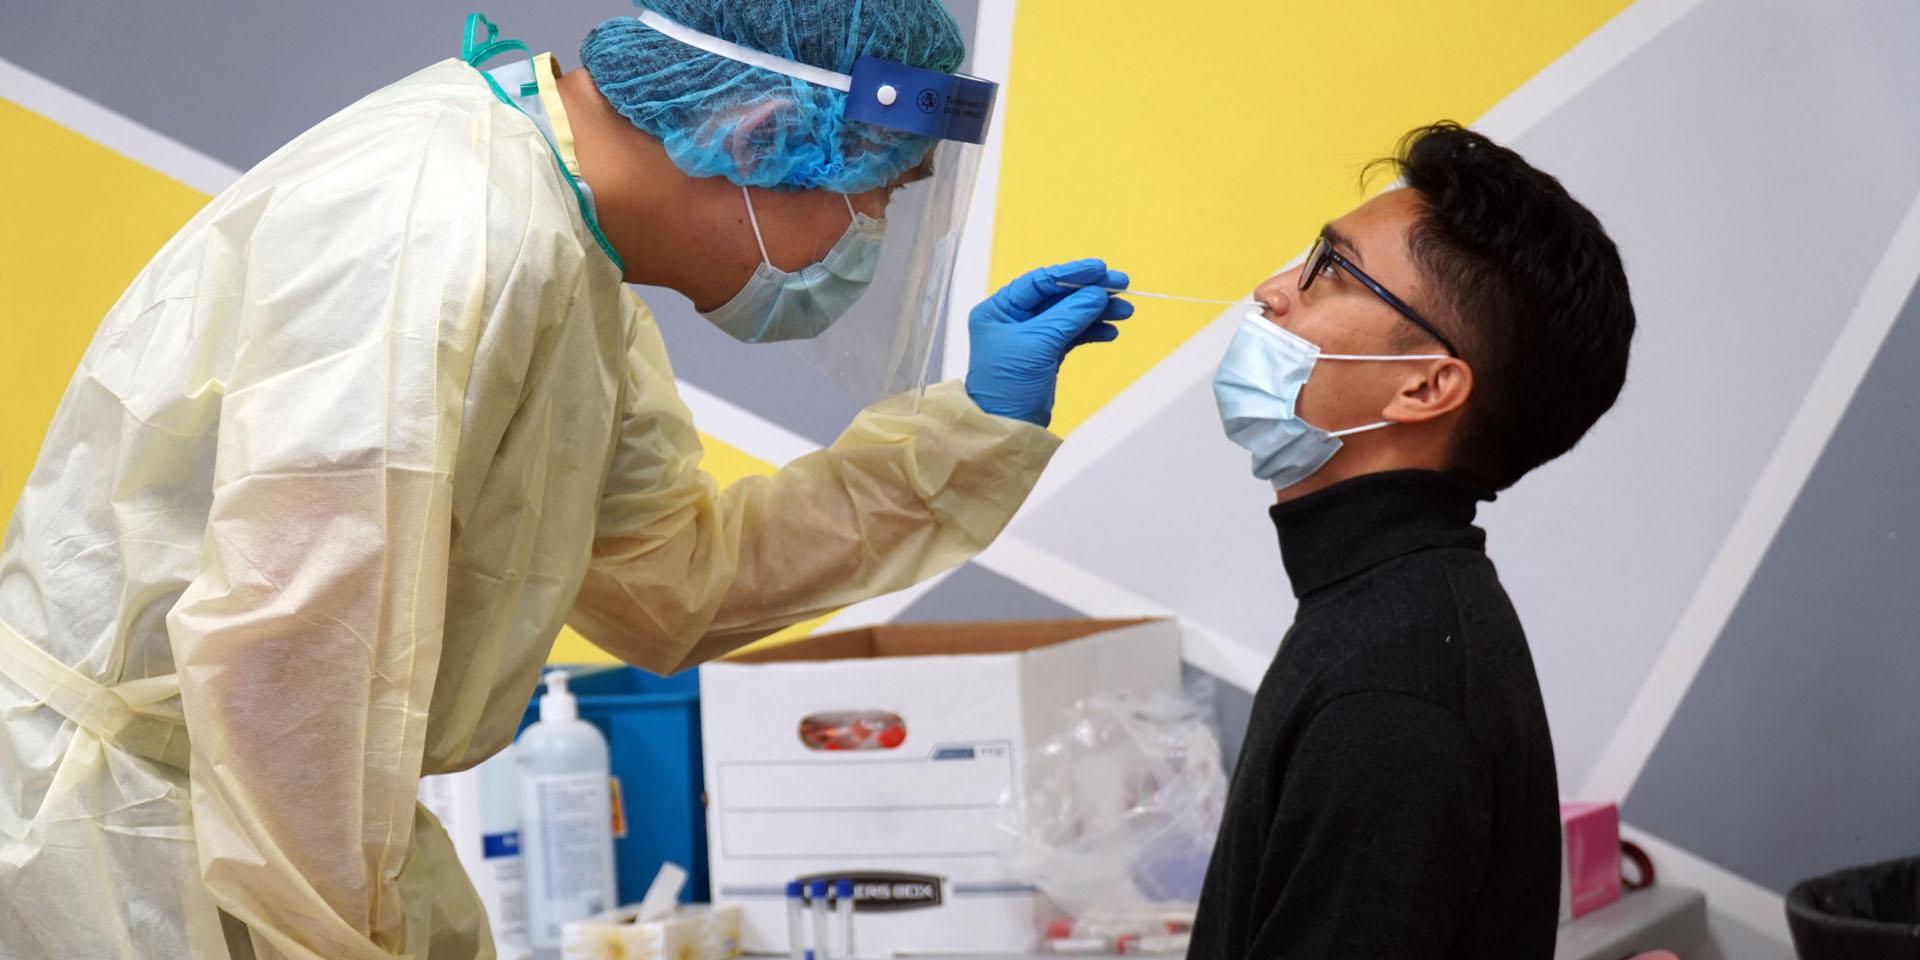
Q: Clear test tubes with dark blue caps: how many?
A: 3